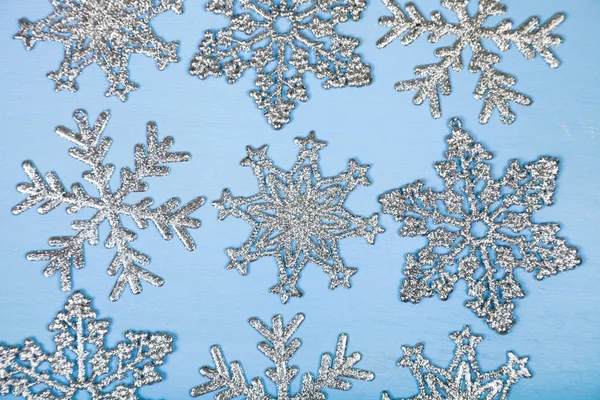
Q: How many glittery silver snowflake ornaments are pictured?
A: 9